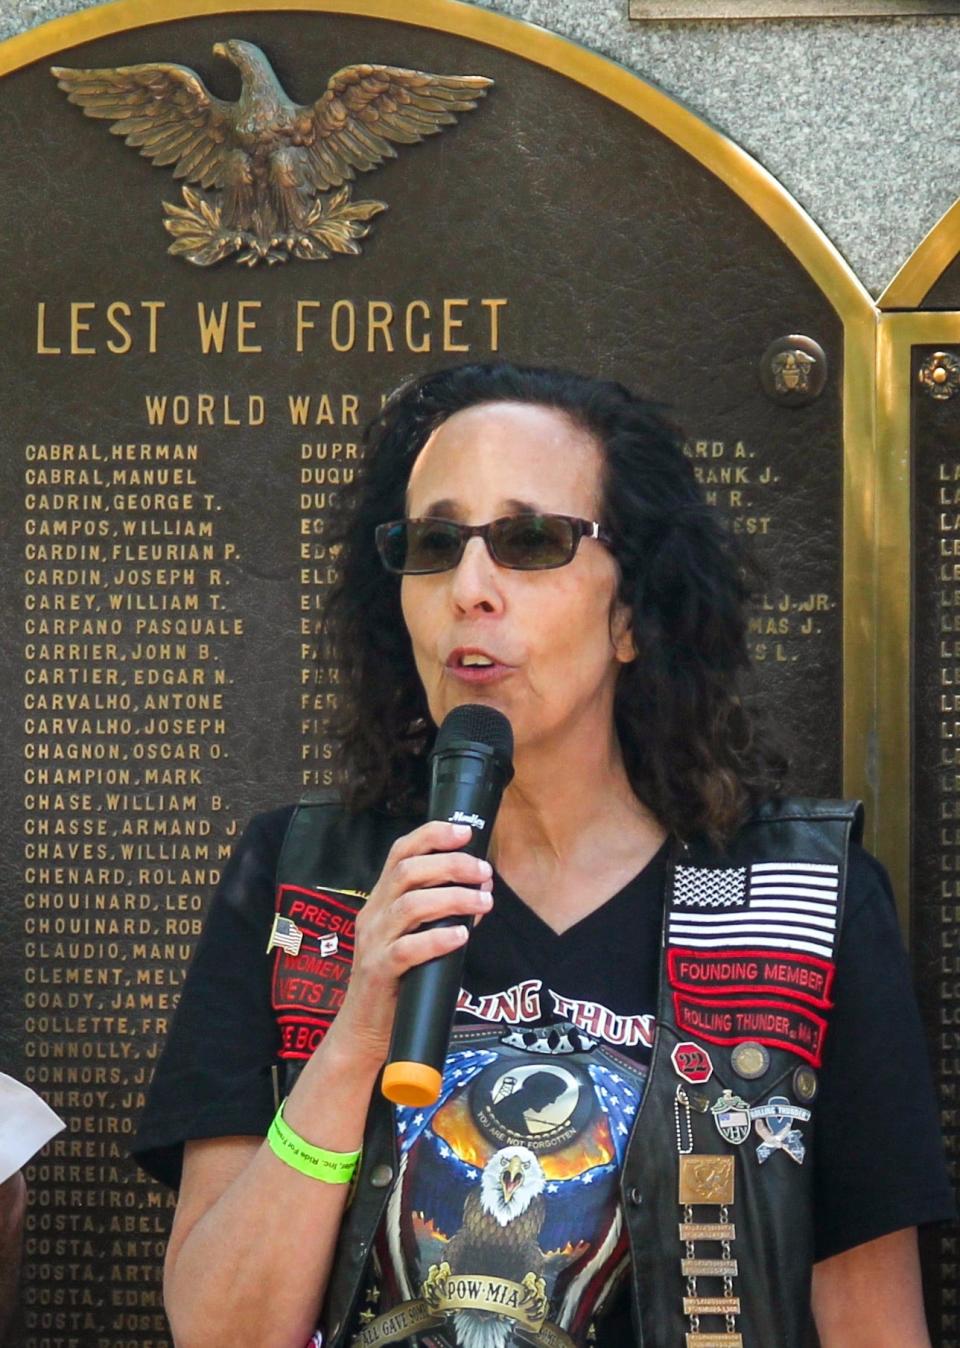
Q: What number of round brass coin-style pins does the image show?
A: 2